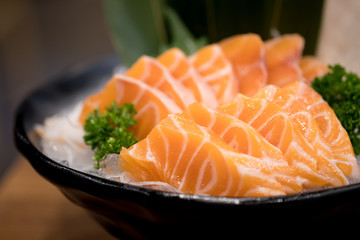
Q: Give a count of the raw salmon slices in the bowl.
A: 12